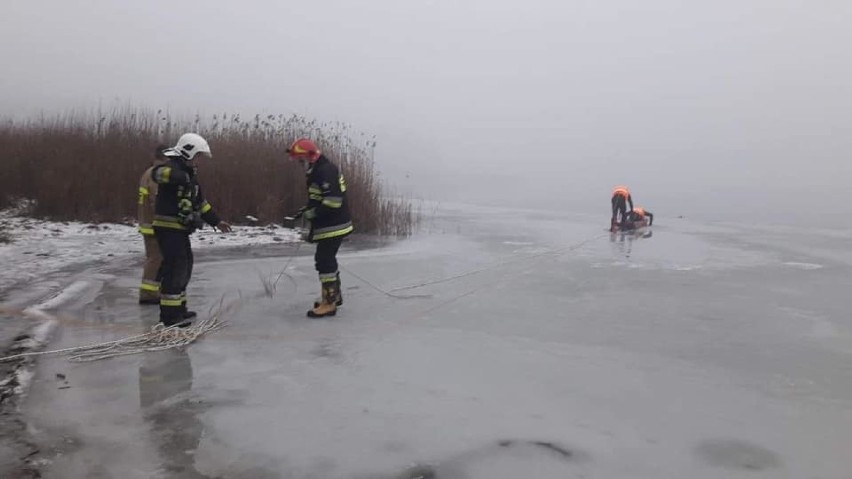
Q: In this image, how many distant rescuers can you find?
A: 2